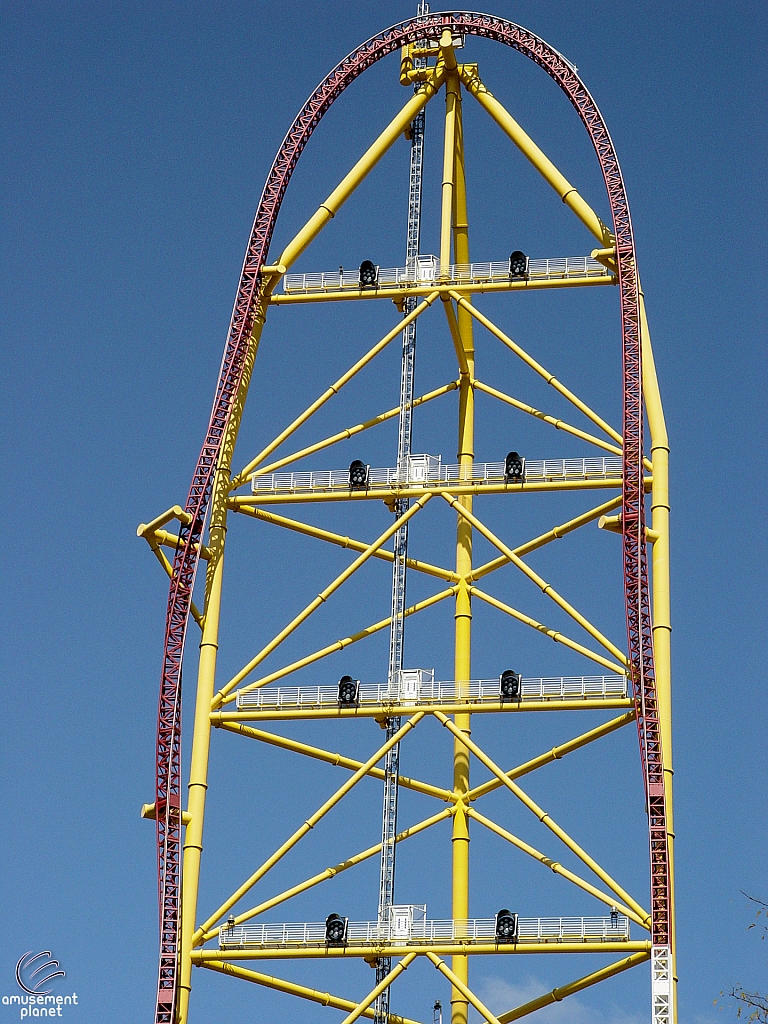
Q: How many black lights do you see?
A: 8